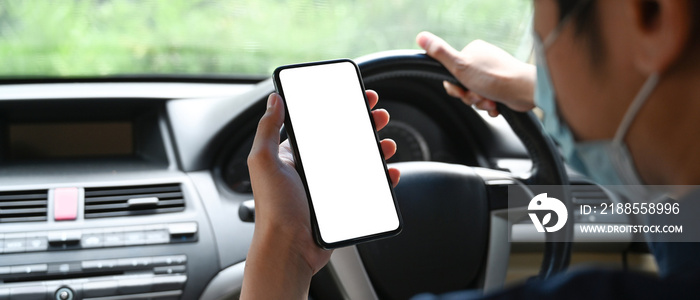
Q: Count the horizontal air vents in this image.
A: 2